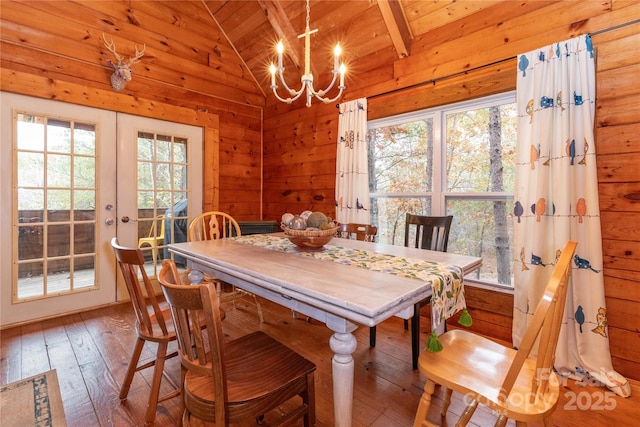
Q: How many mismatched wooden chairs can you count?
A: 6